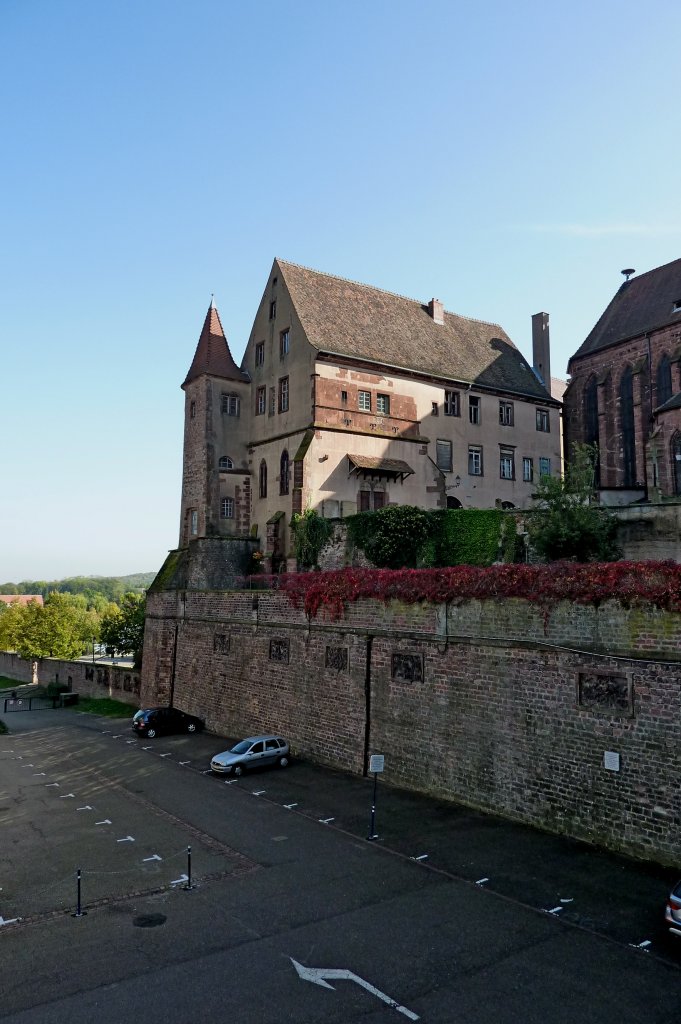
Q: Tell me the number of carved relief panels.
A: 5